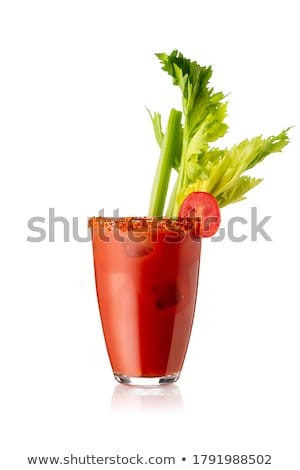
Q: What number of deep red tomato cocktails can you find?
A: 1